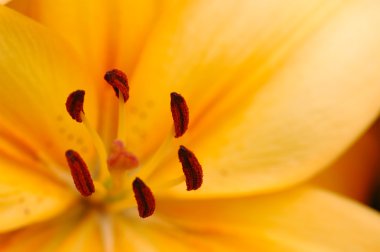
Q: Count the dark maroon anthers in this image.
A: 6